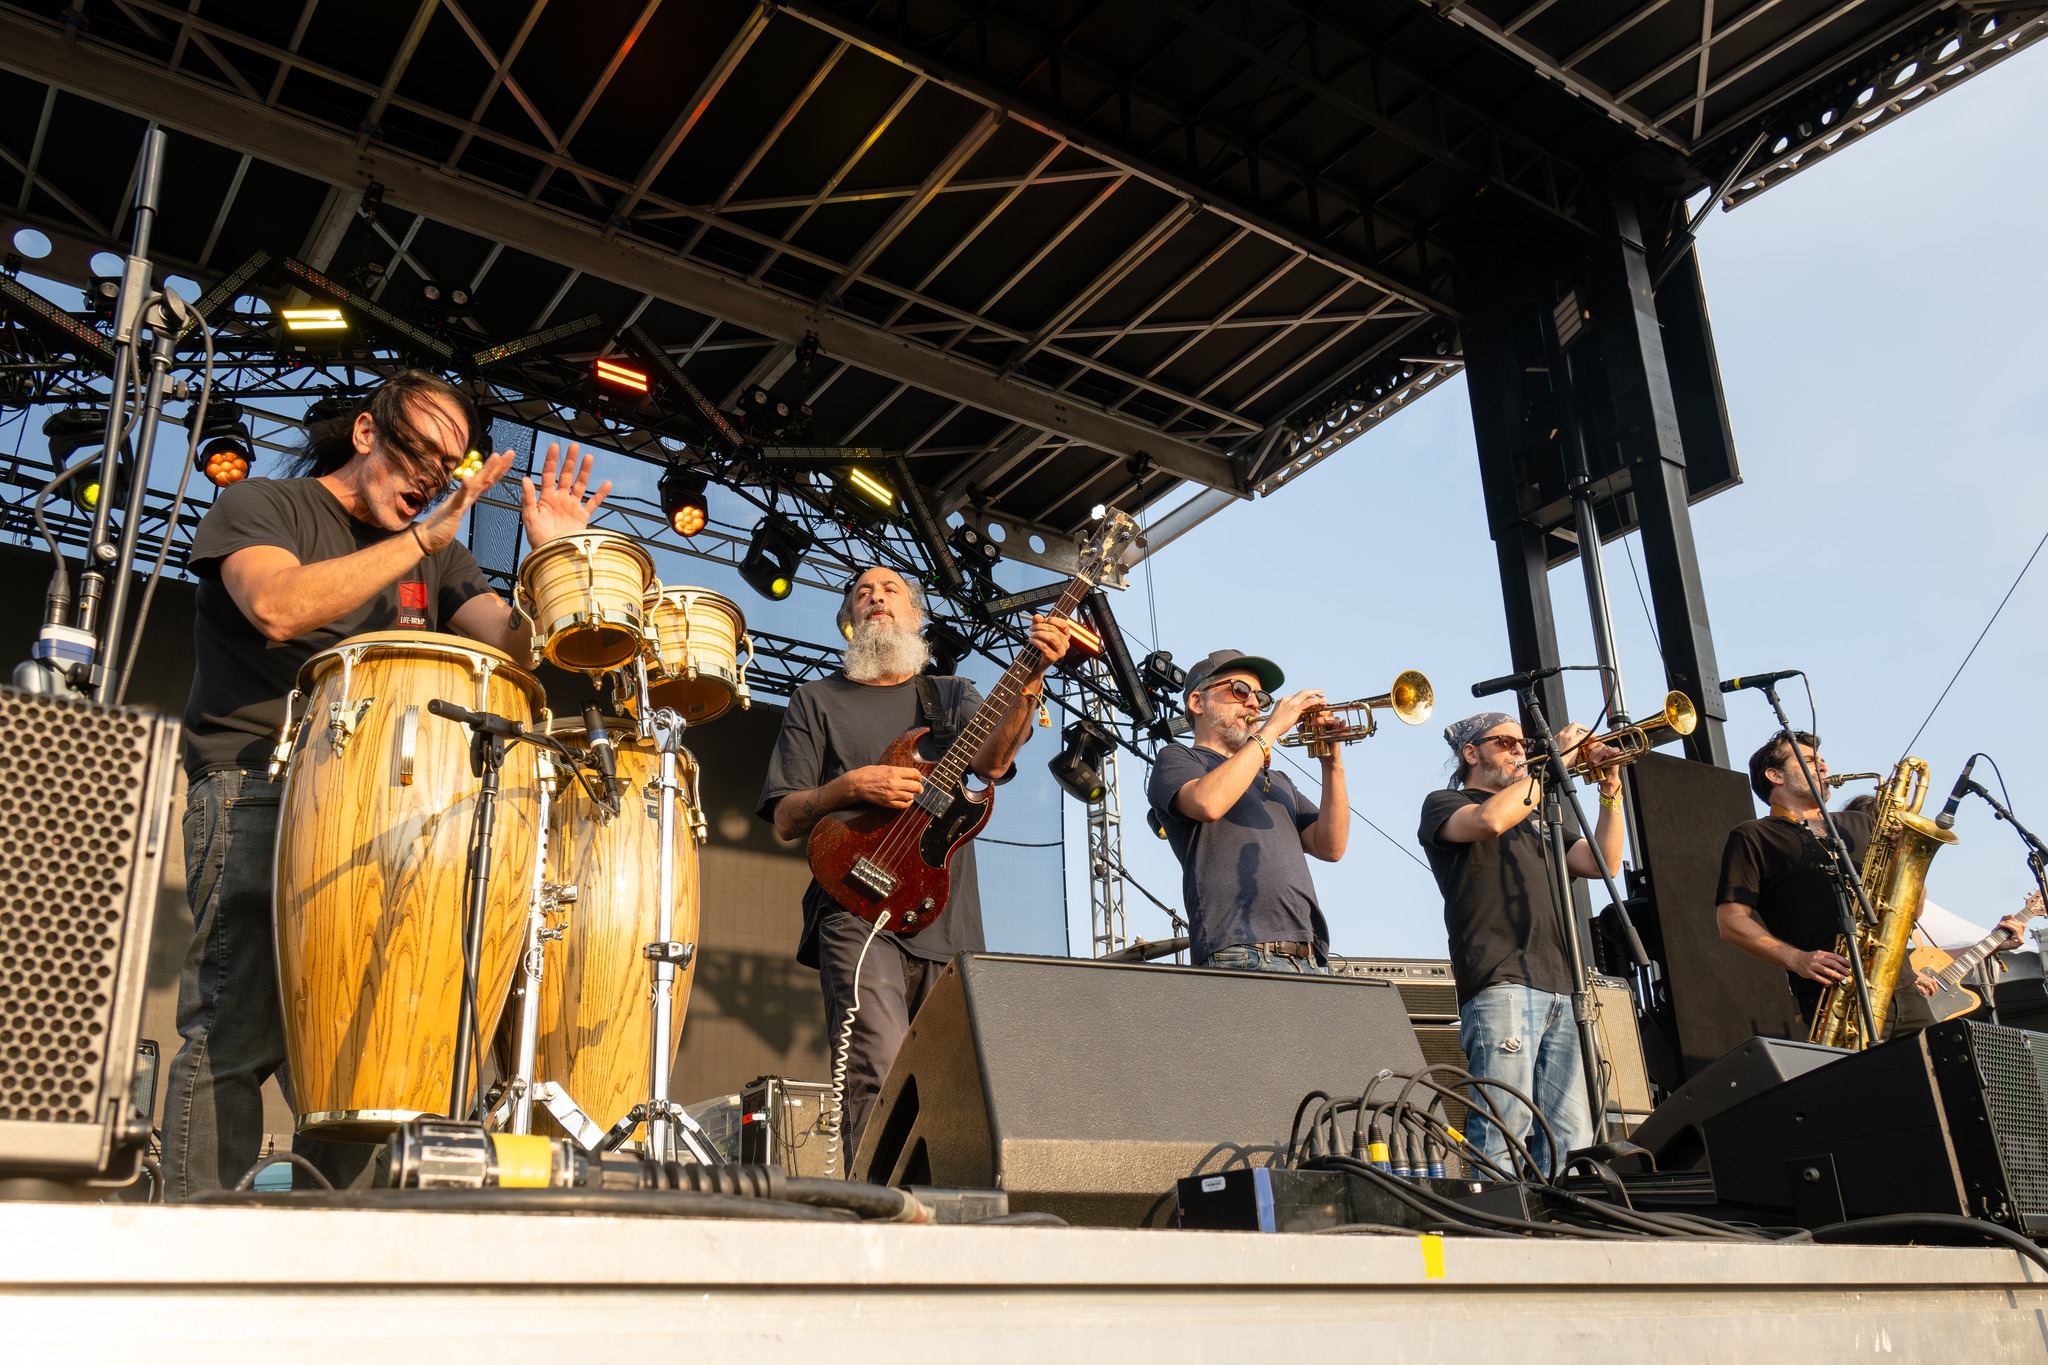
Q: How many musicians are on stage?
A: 6